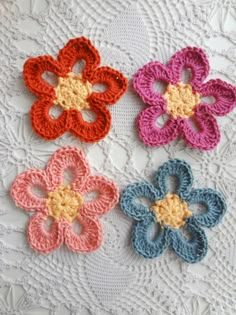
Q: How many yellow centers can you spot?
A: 4